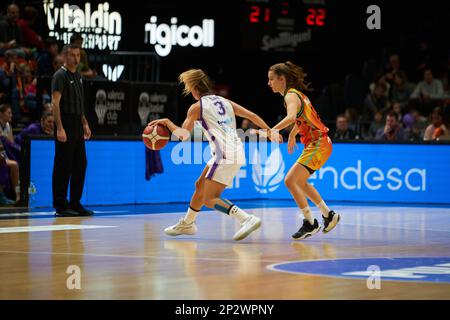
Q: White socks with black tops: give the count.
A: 2